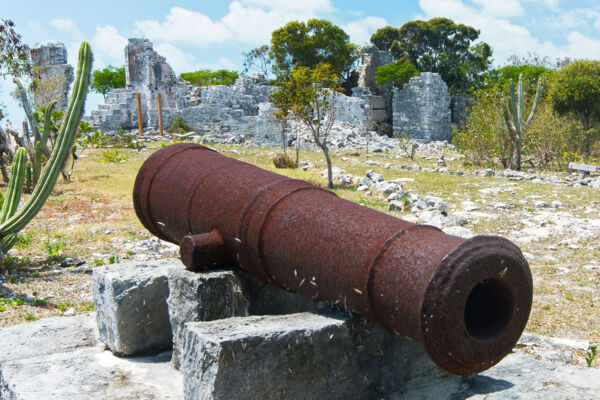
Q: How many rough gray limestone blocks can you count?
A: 3